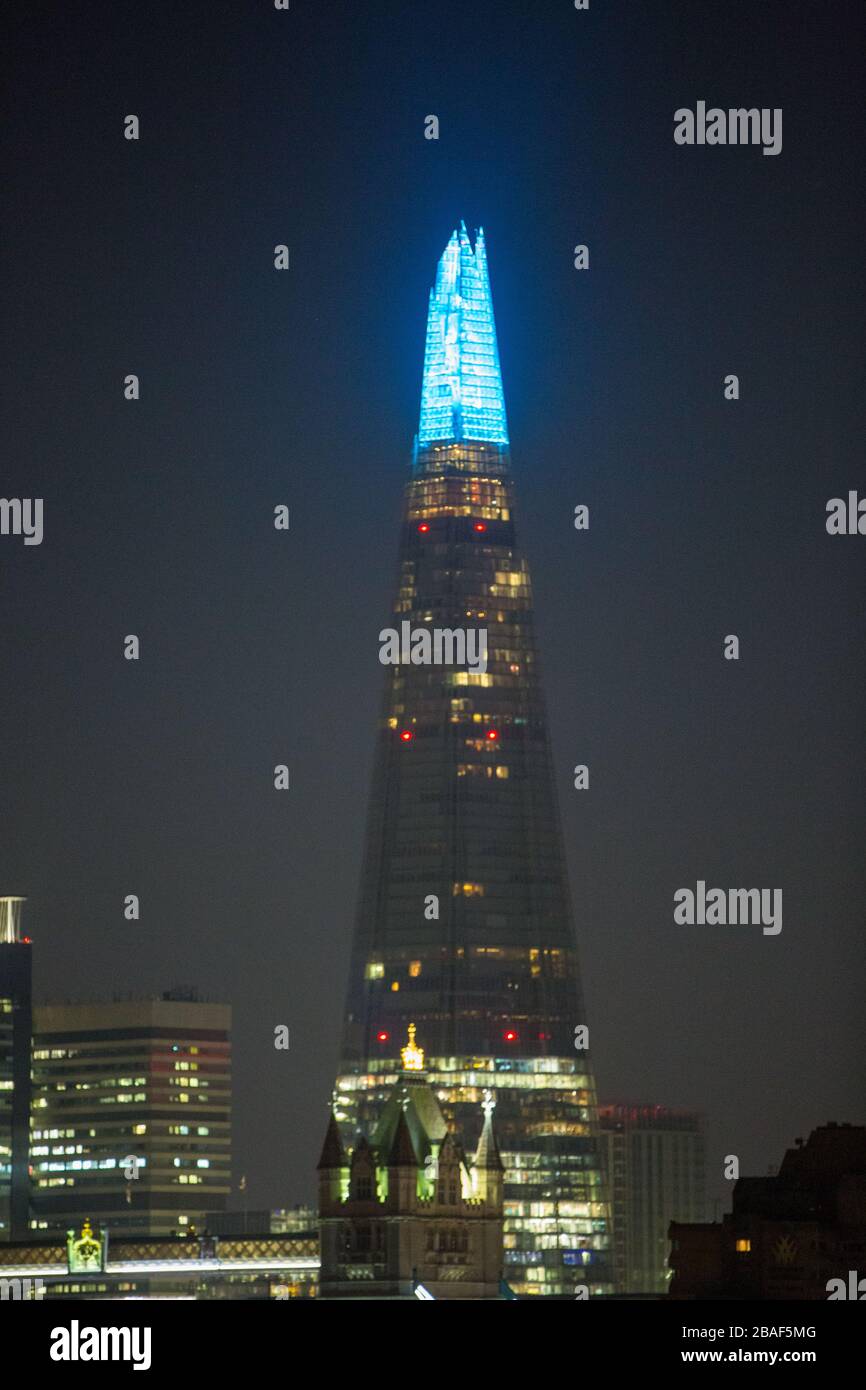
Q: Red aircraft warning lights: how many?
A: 6